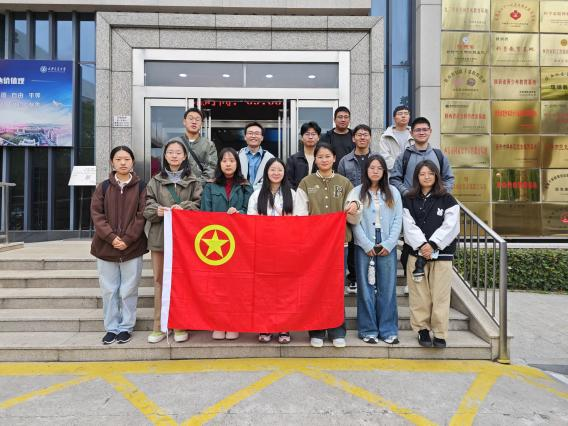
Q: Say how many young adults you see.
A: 14